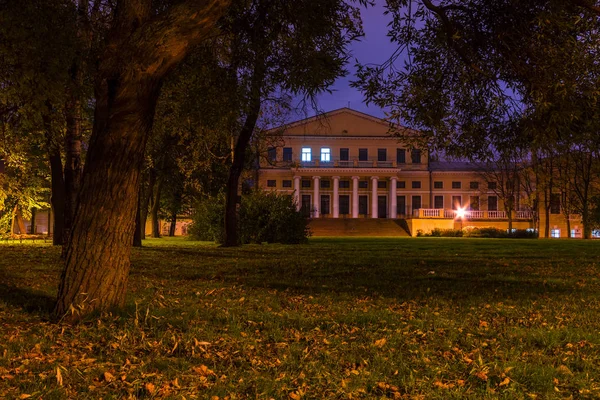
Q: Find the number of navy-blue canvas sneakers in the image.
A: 0